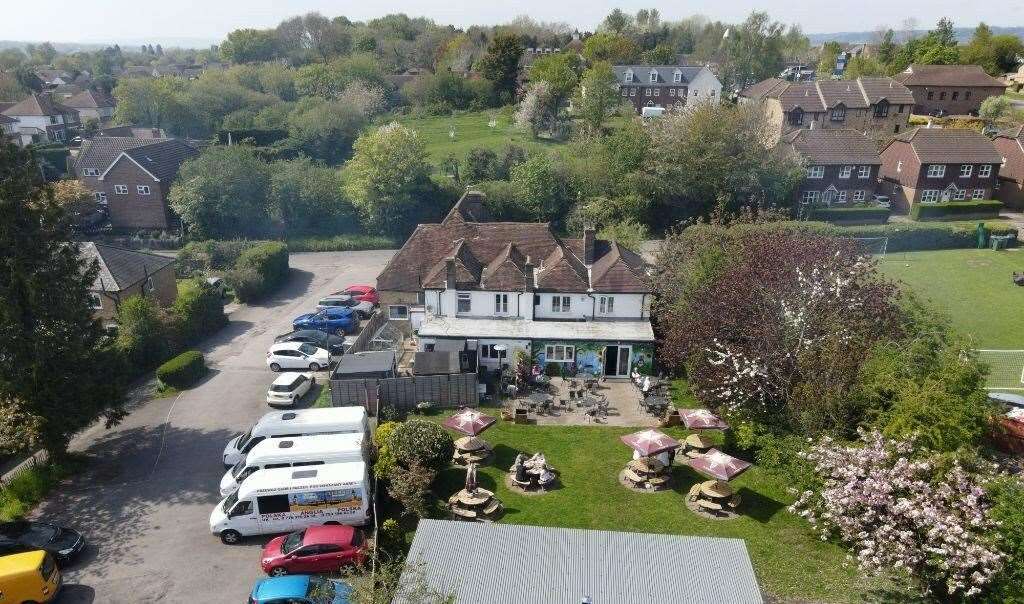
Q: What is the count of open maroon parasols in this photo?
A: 4